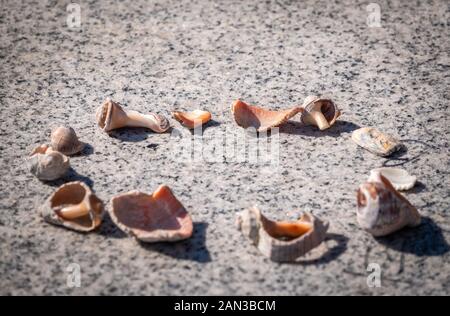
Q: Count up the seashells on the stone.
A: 12